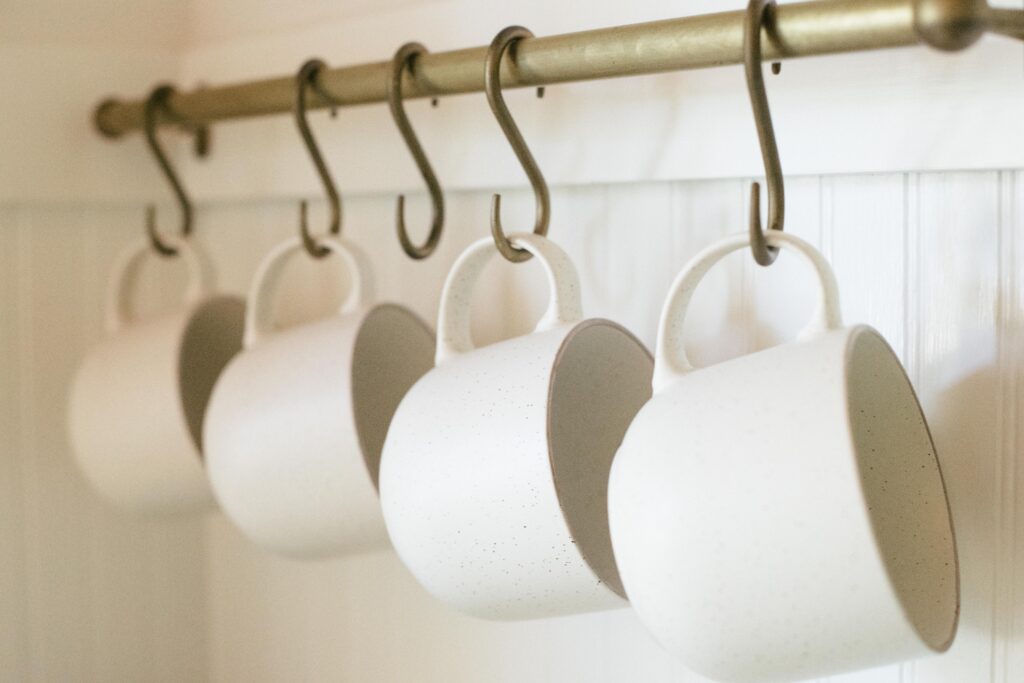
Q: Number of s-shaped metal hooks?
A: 5